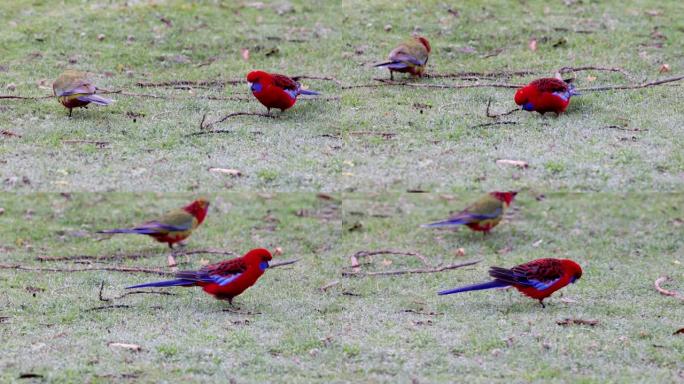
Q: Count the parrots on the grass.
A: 8